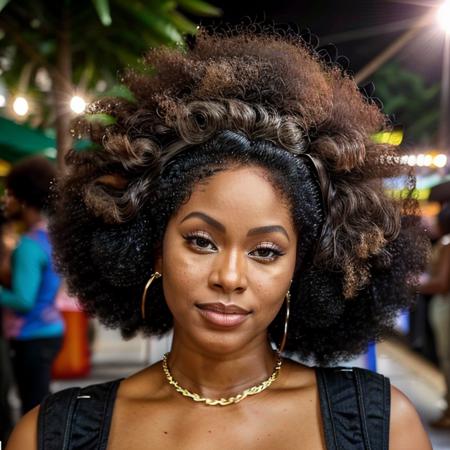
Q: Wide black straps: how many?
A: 2